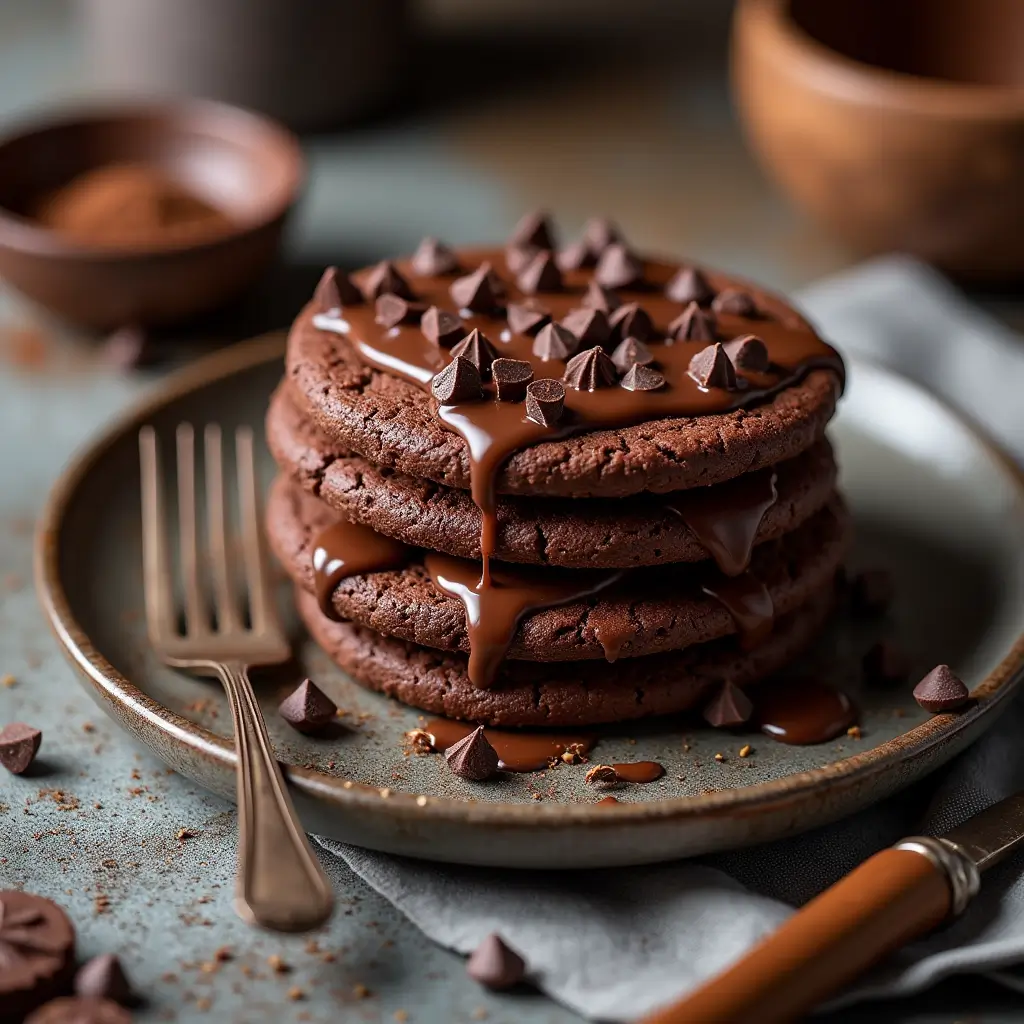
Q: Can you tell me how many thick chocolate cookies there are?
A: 4